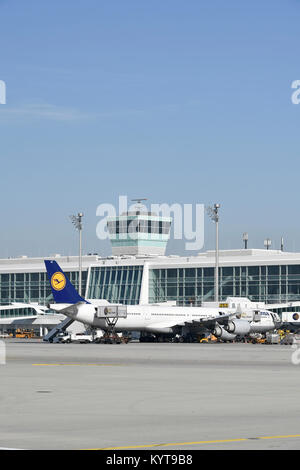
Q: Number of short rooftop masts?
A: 3